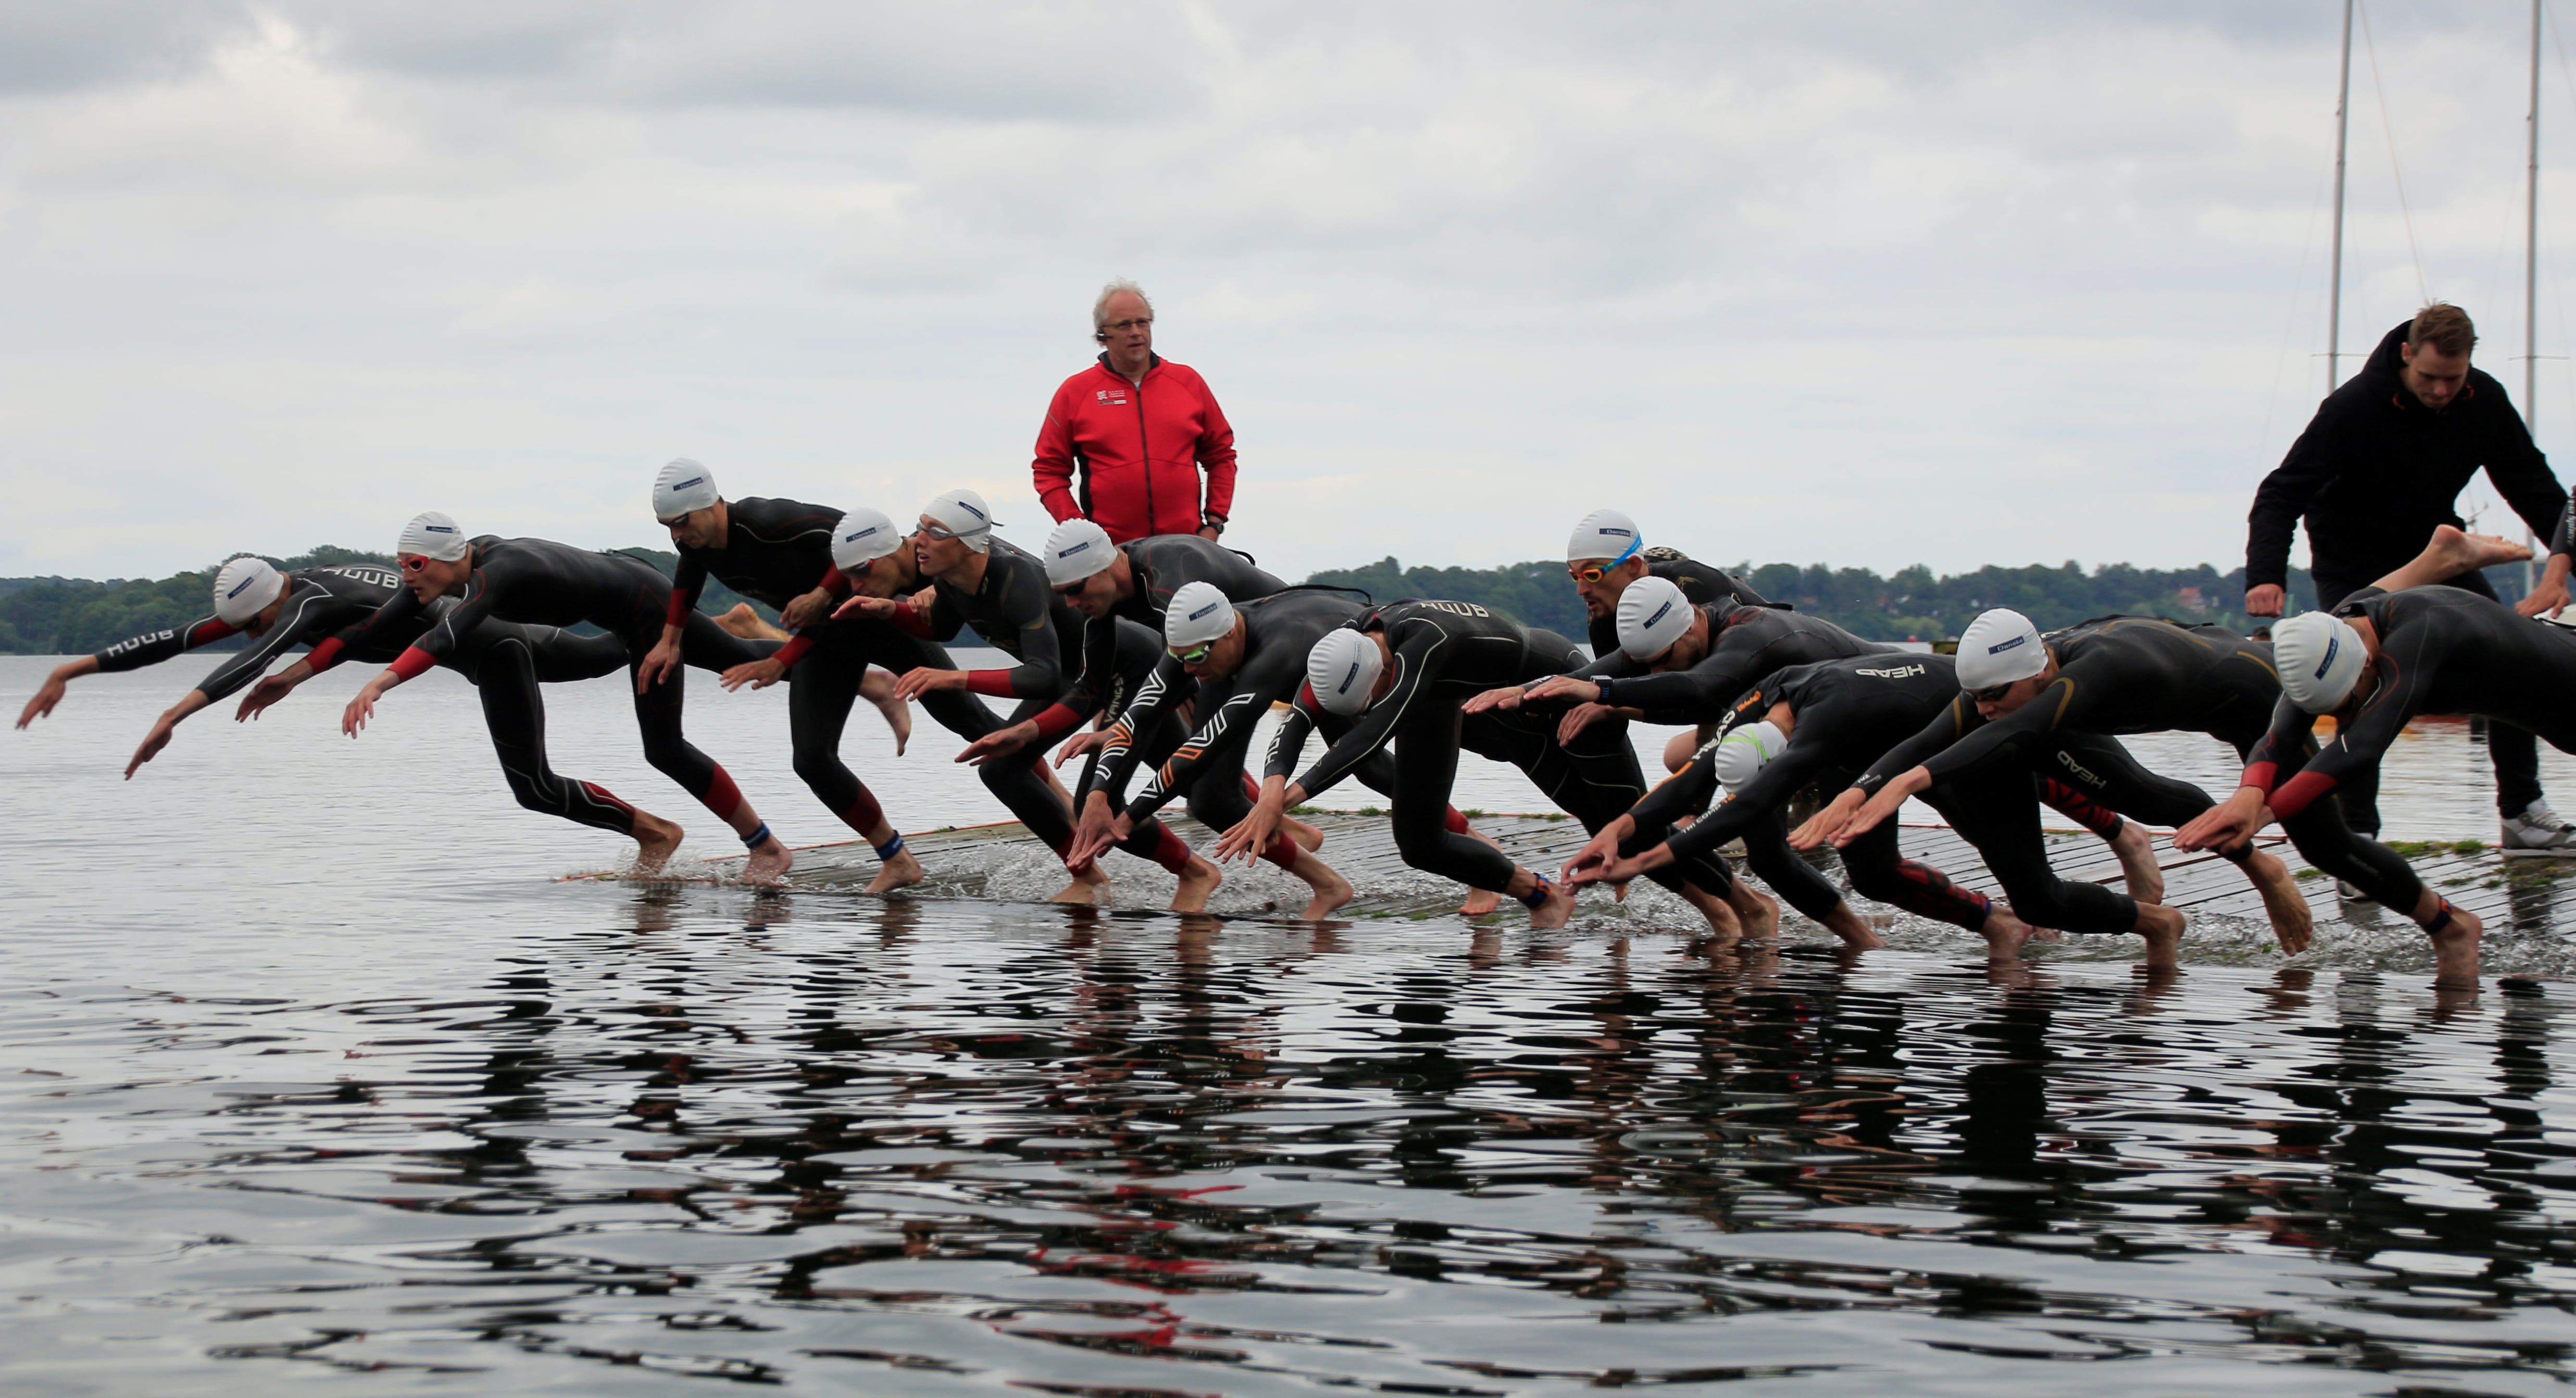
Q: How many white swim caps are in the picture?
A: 13